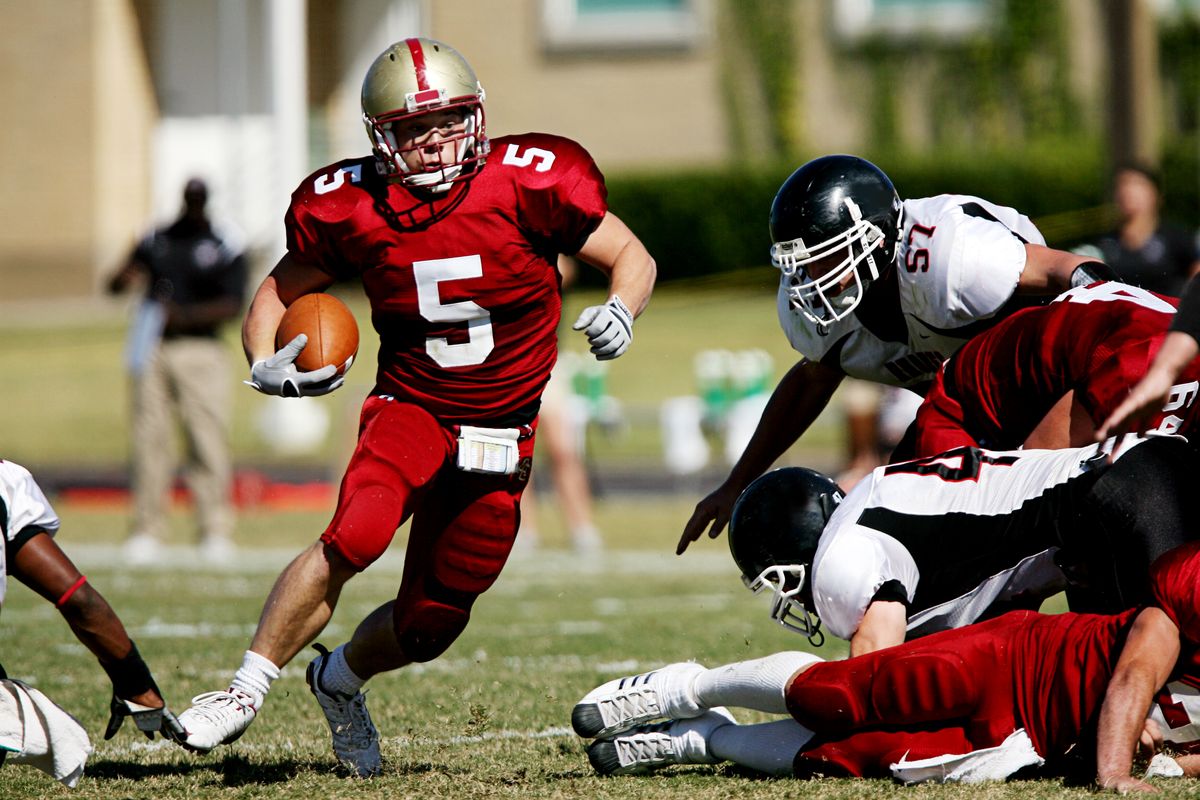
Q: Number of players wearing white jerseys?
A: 3